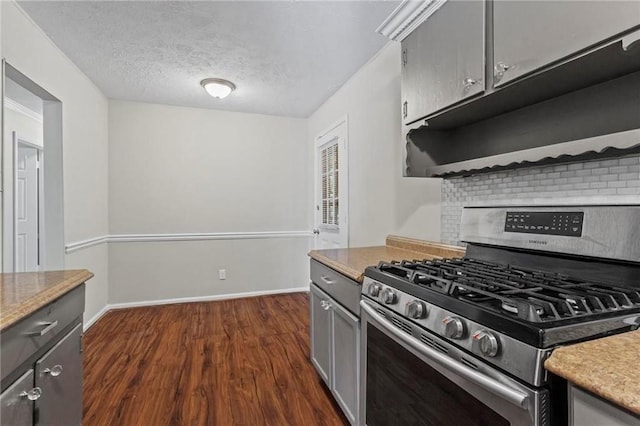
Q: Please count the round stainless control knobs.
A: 5